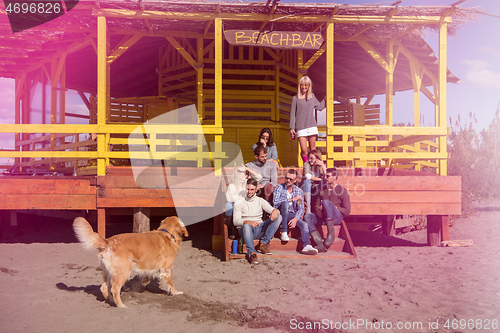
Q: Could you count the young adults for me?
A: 8